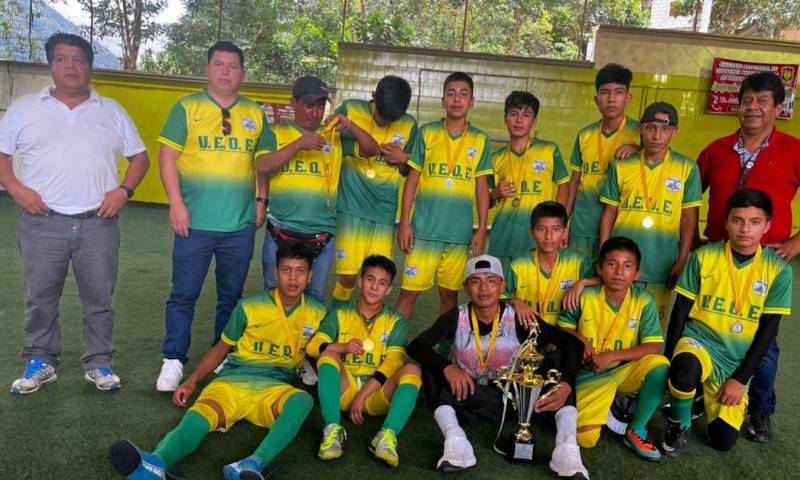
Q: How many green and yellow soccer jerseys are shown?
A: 12